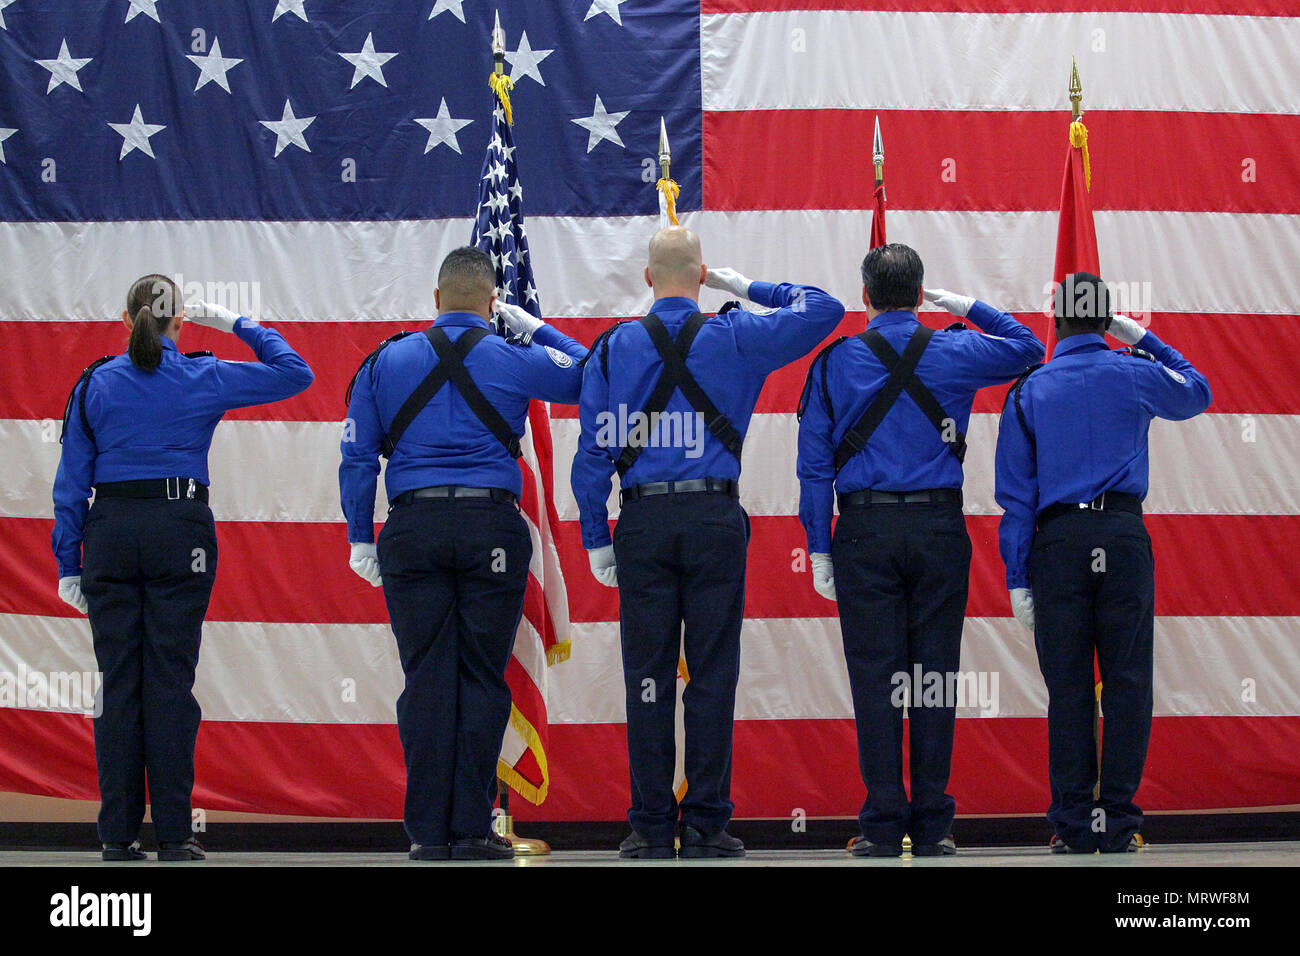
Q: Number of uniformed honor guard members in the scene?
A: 5